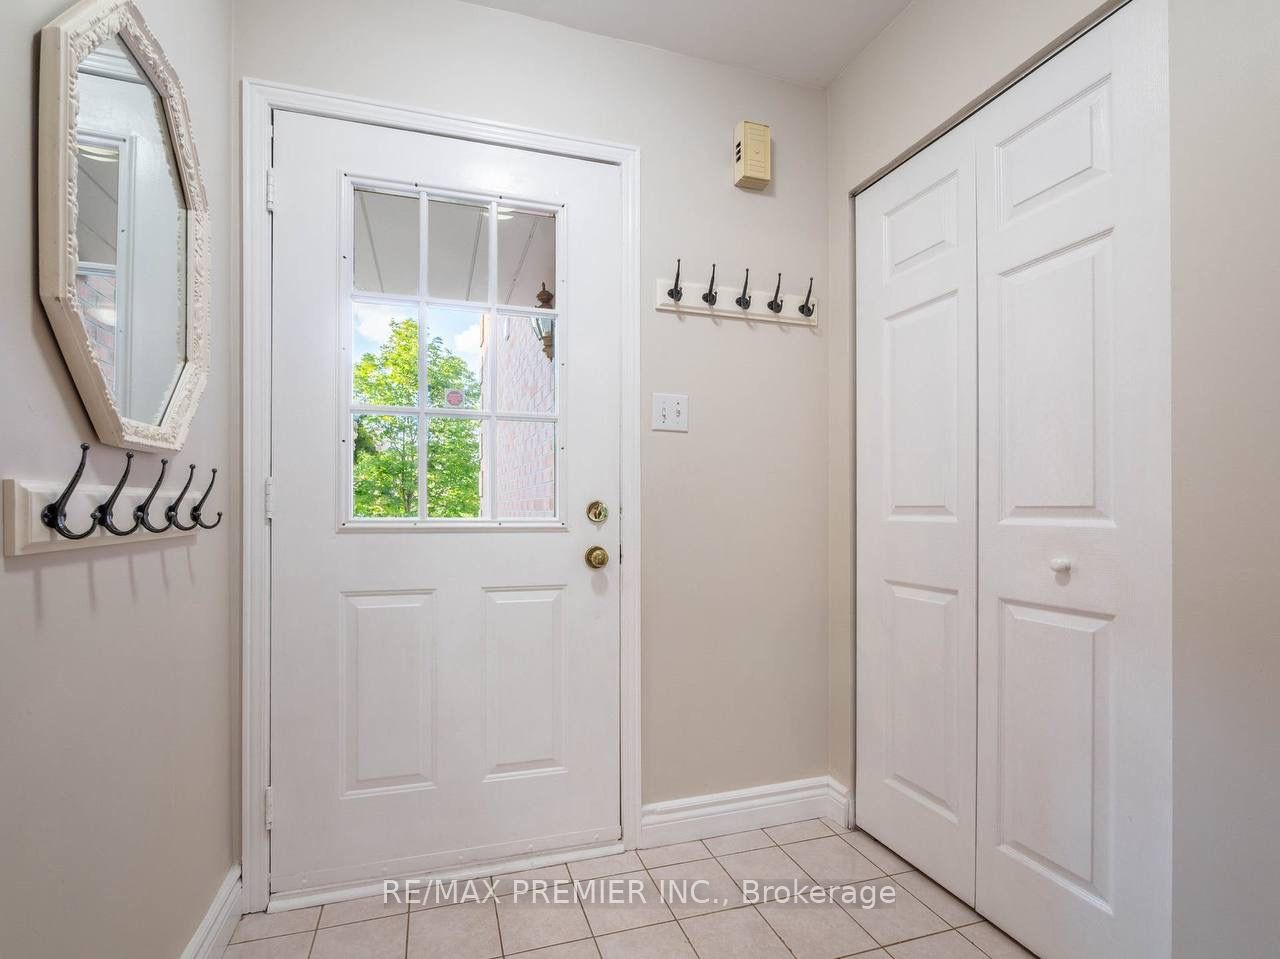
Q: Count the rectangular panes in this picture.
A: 9